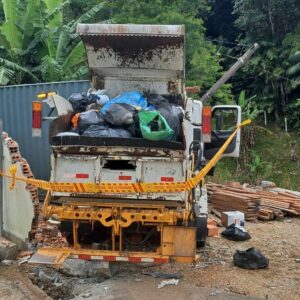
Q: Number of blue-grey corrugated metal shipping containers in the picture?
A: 1